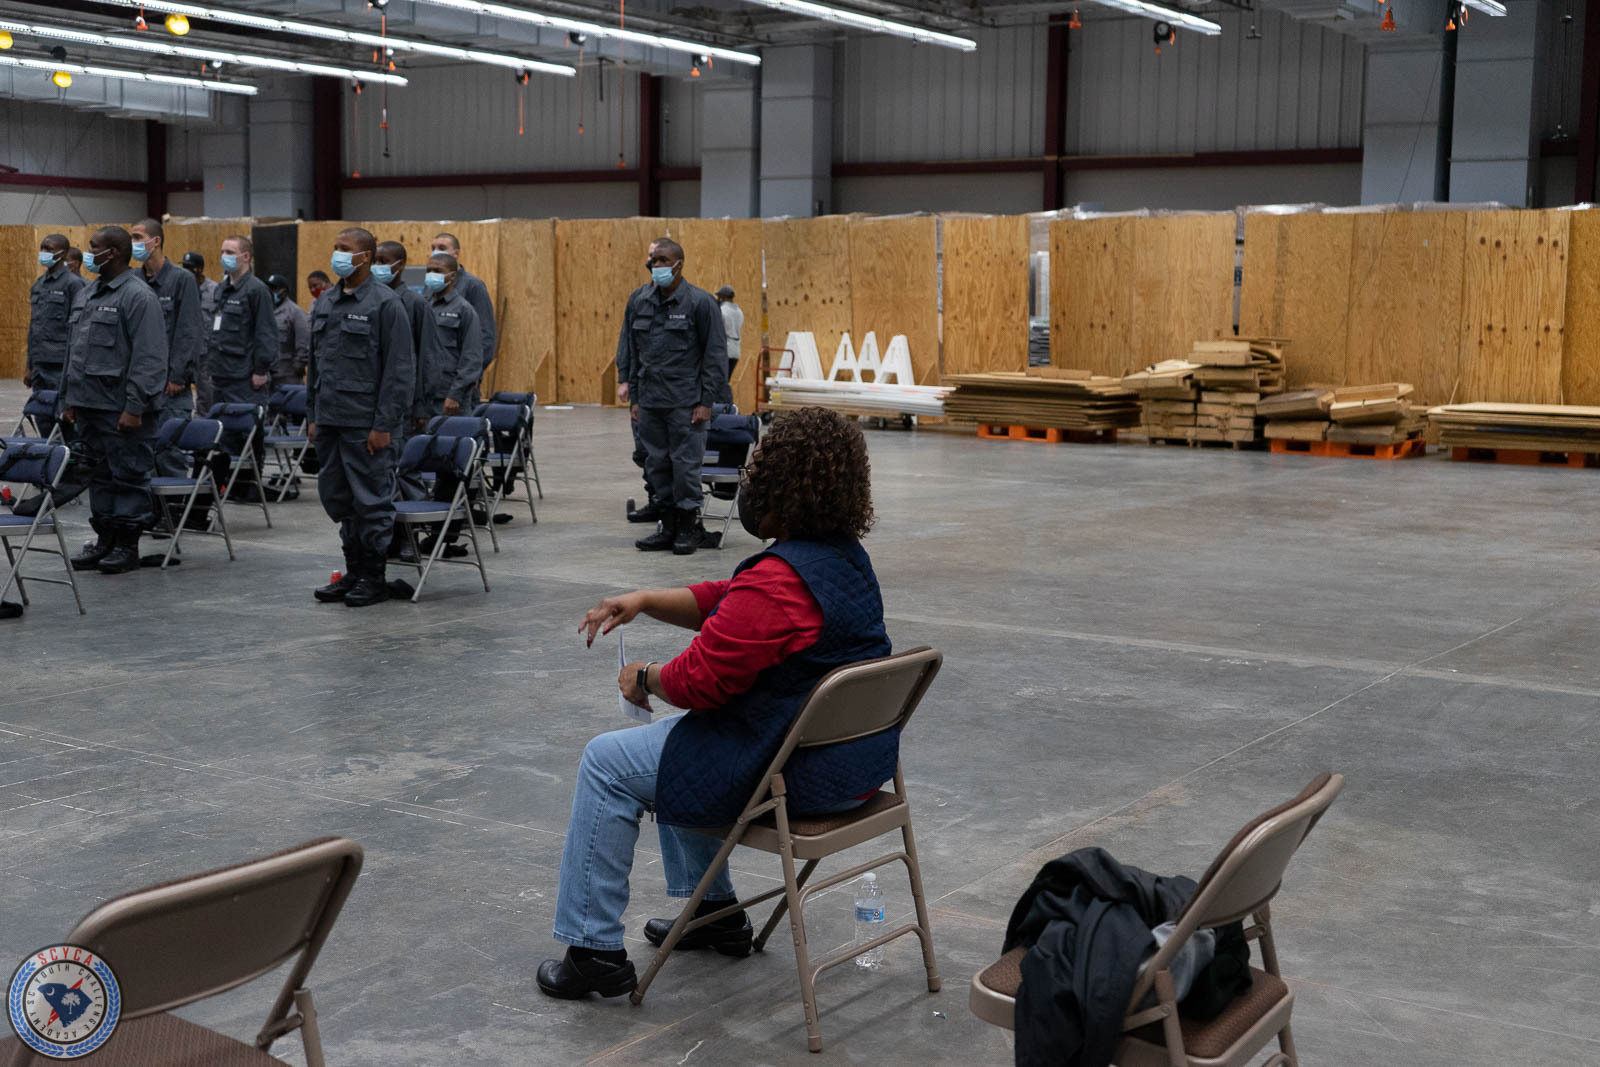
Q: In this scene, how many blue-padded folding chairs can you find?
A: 12